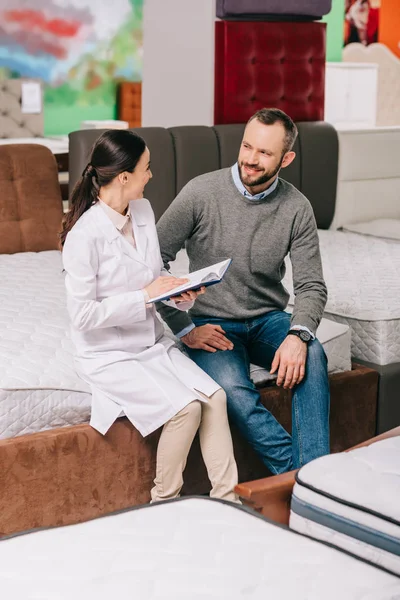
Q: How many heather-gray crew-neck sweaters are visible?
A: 1